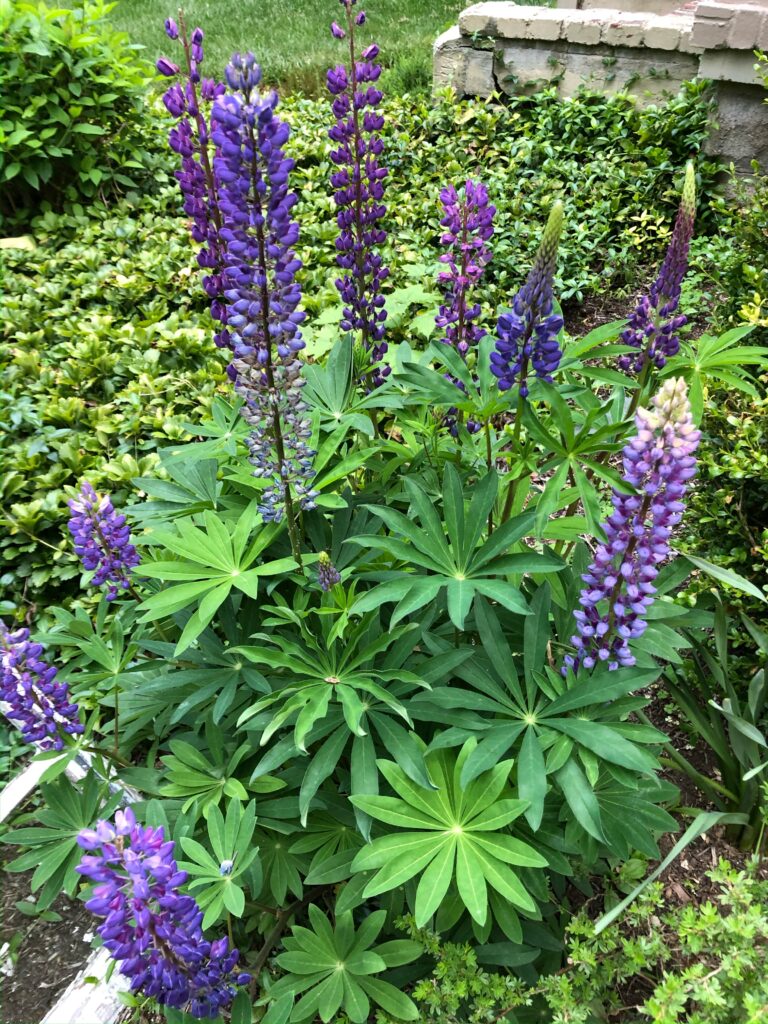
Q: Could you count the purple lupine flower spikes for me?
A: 11